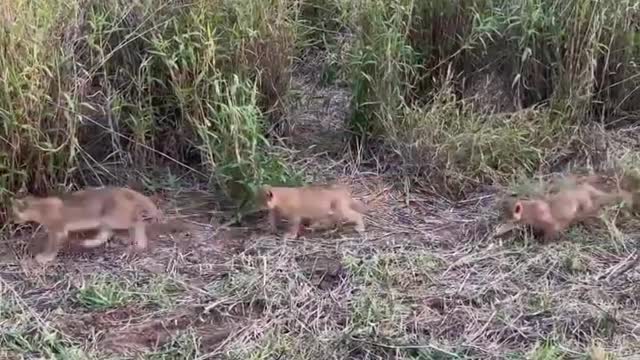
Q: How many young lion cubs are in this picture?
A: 3